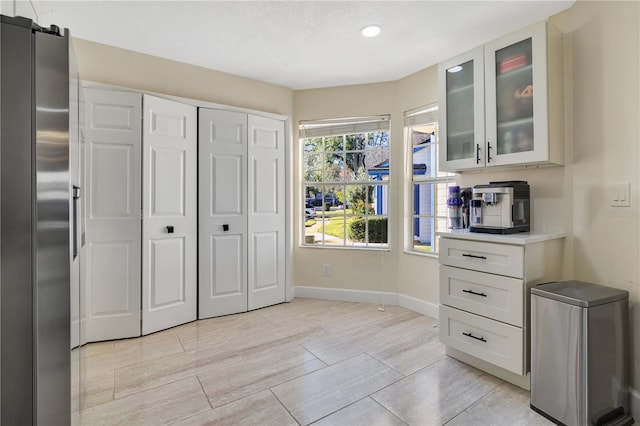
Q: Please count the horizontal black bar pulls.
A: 3